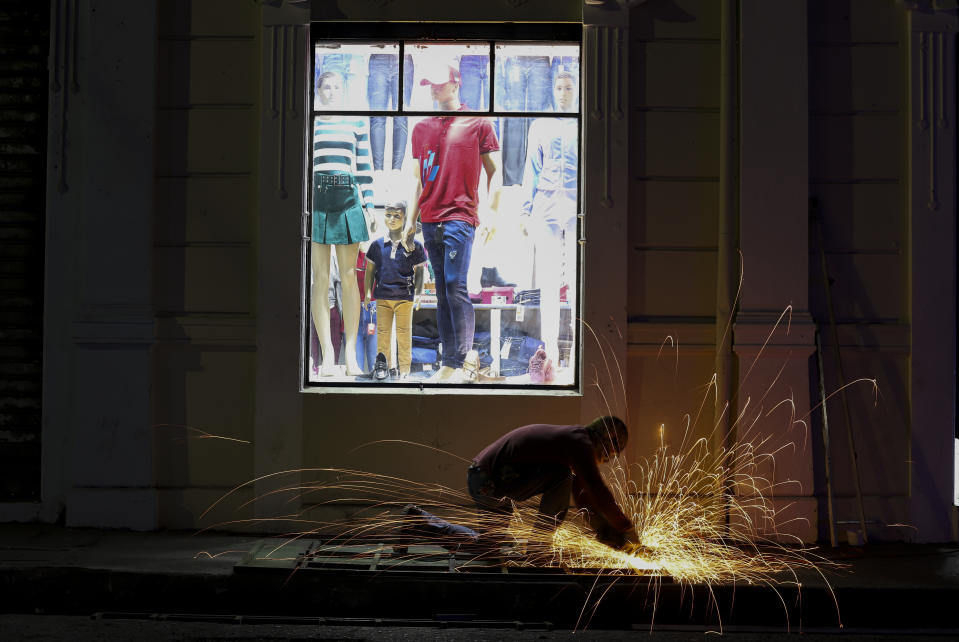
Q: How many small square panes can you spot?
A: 3